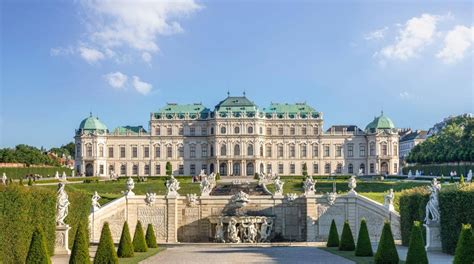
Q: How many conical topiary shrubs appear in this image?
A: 12